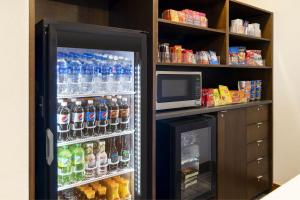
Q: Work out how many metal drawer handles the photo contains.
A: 5